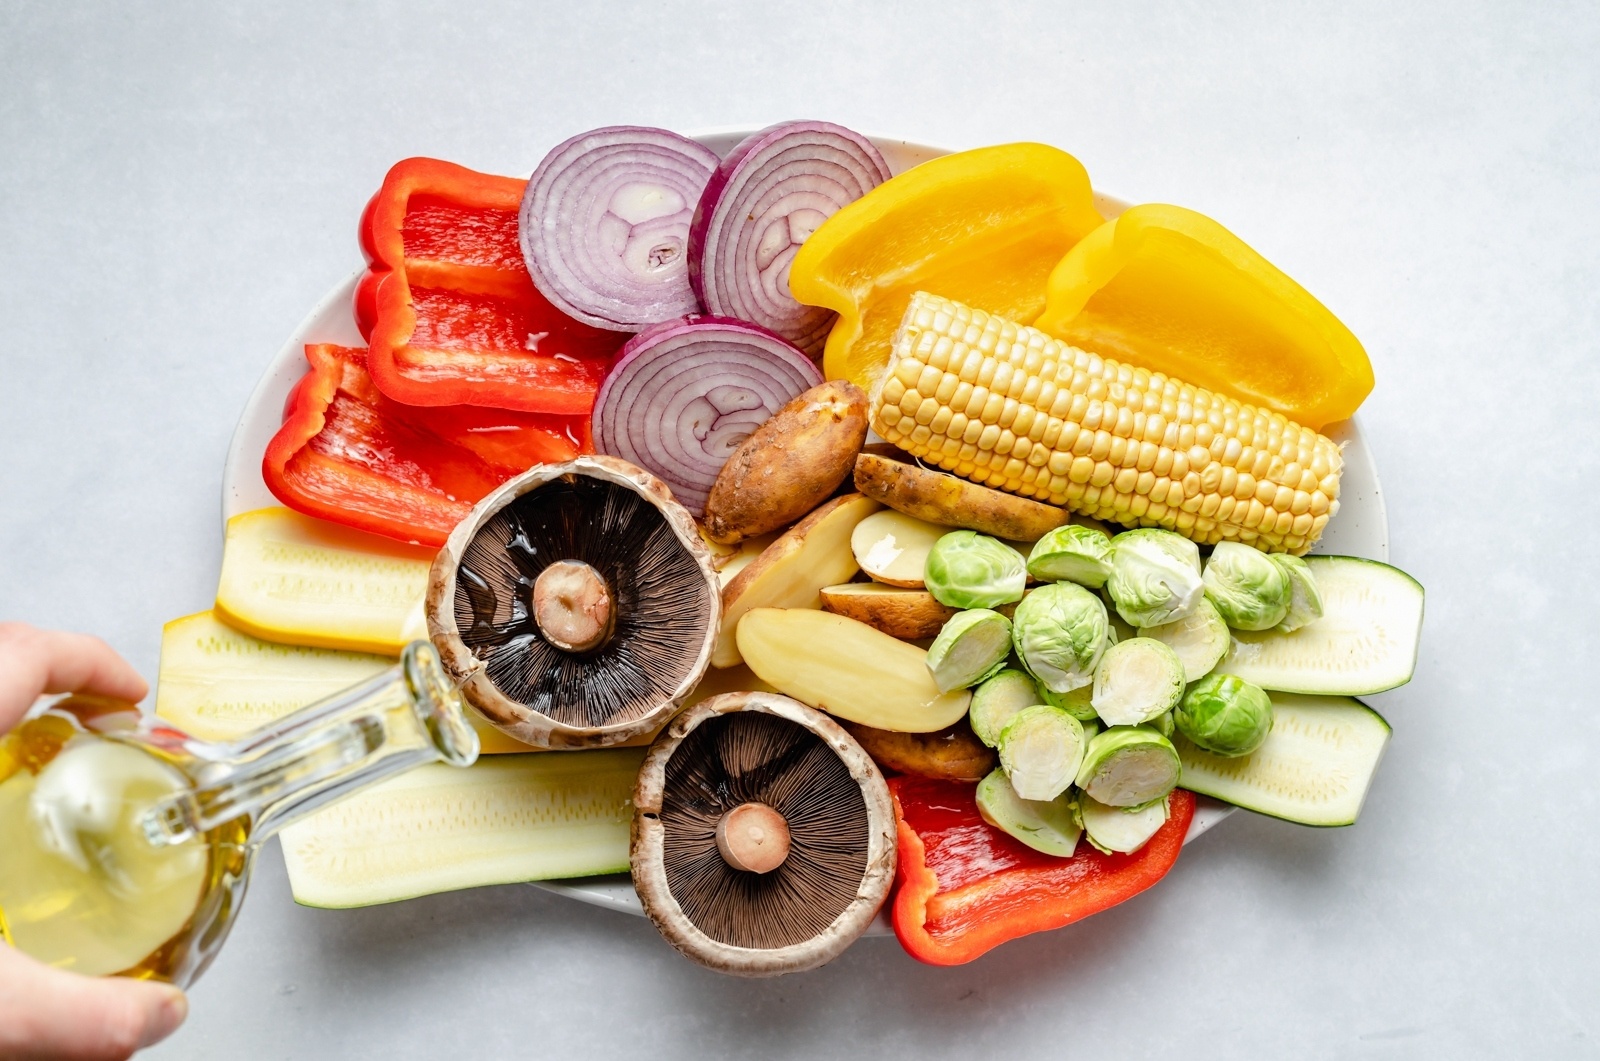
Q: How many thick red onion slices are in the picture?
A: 3